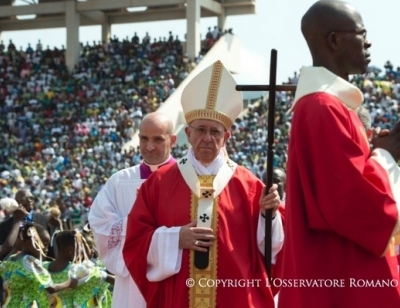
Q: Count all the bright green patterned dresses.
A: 2